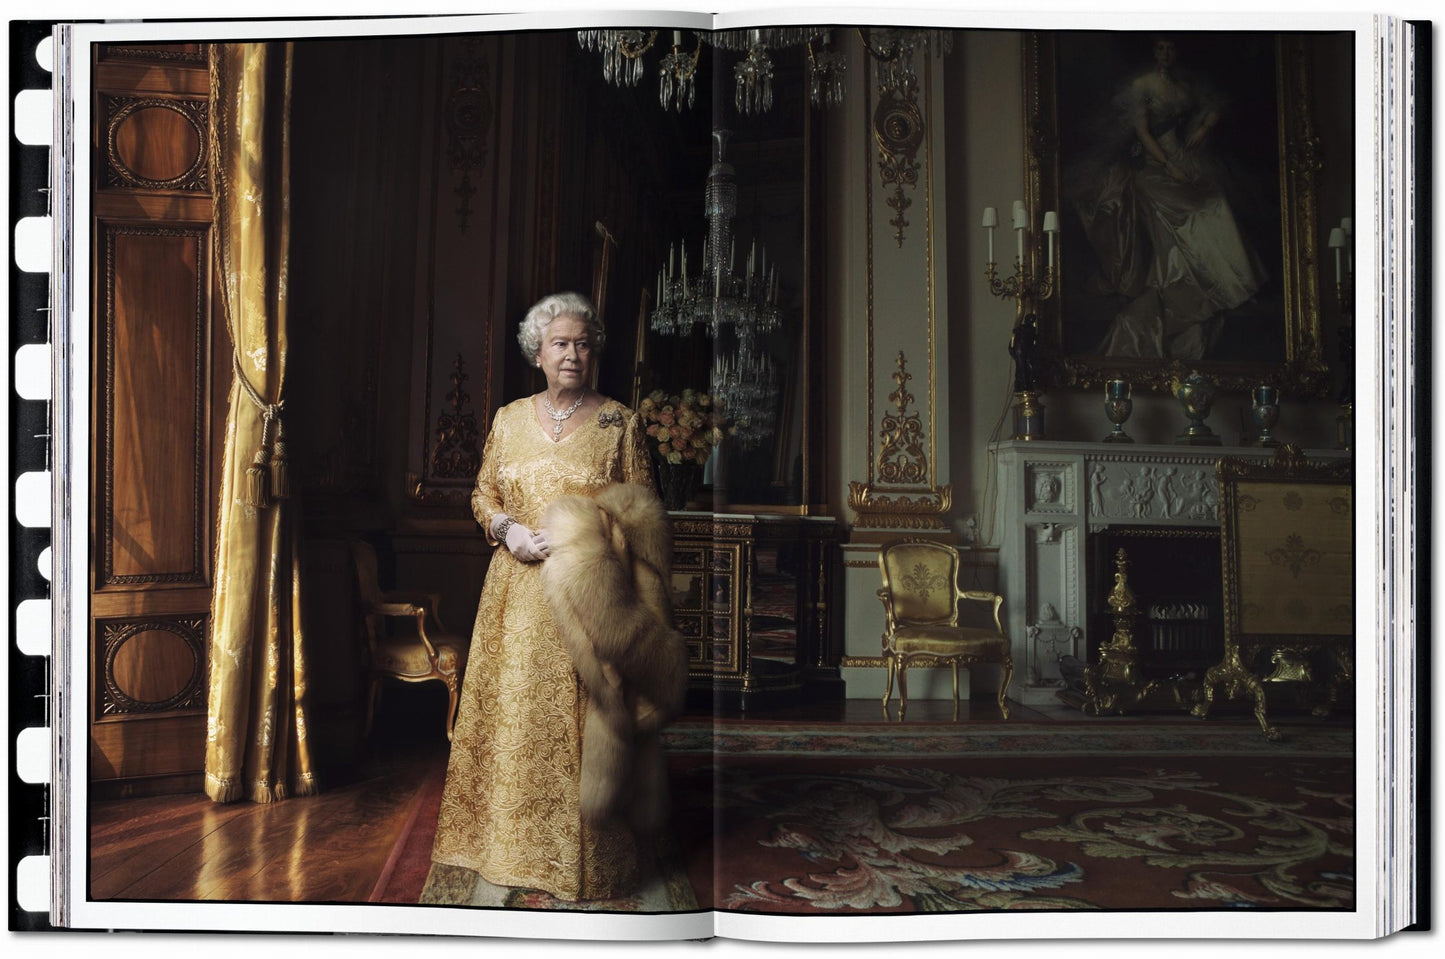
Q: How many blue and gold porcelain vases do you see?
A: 3